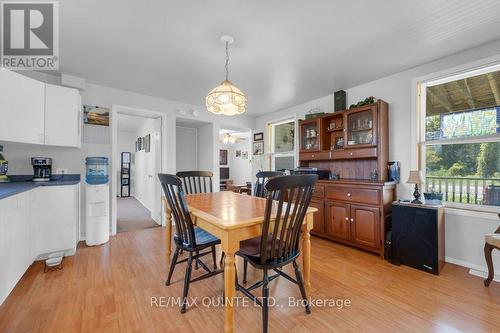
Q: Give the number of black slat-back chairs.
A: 4